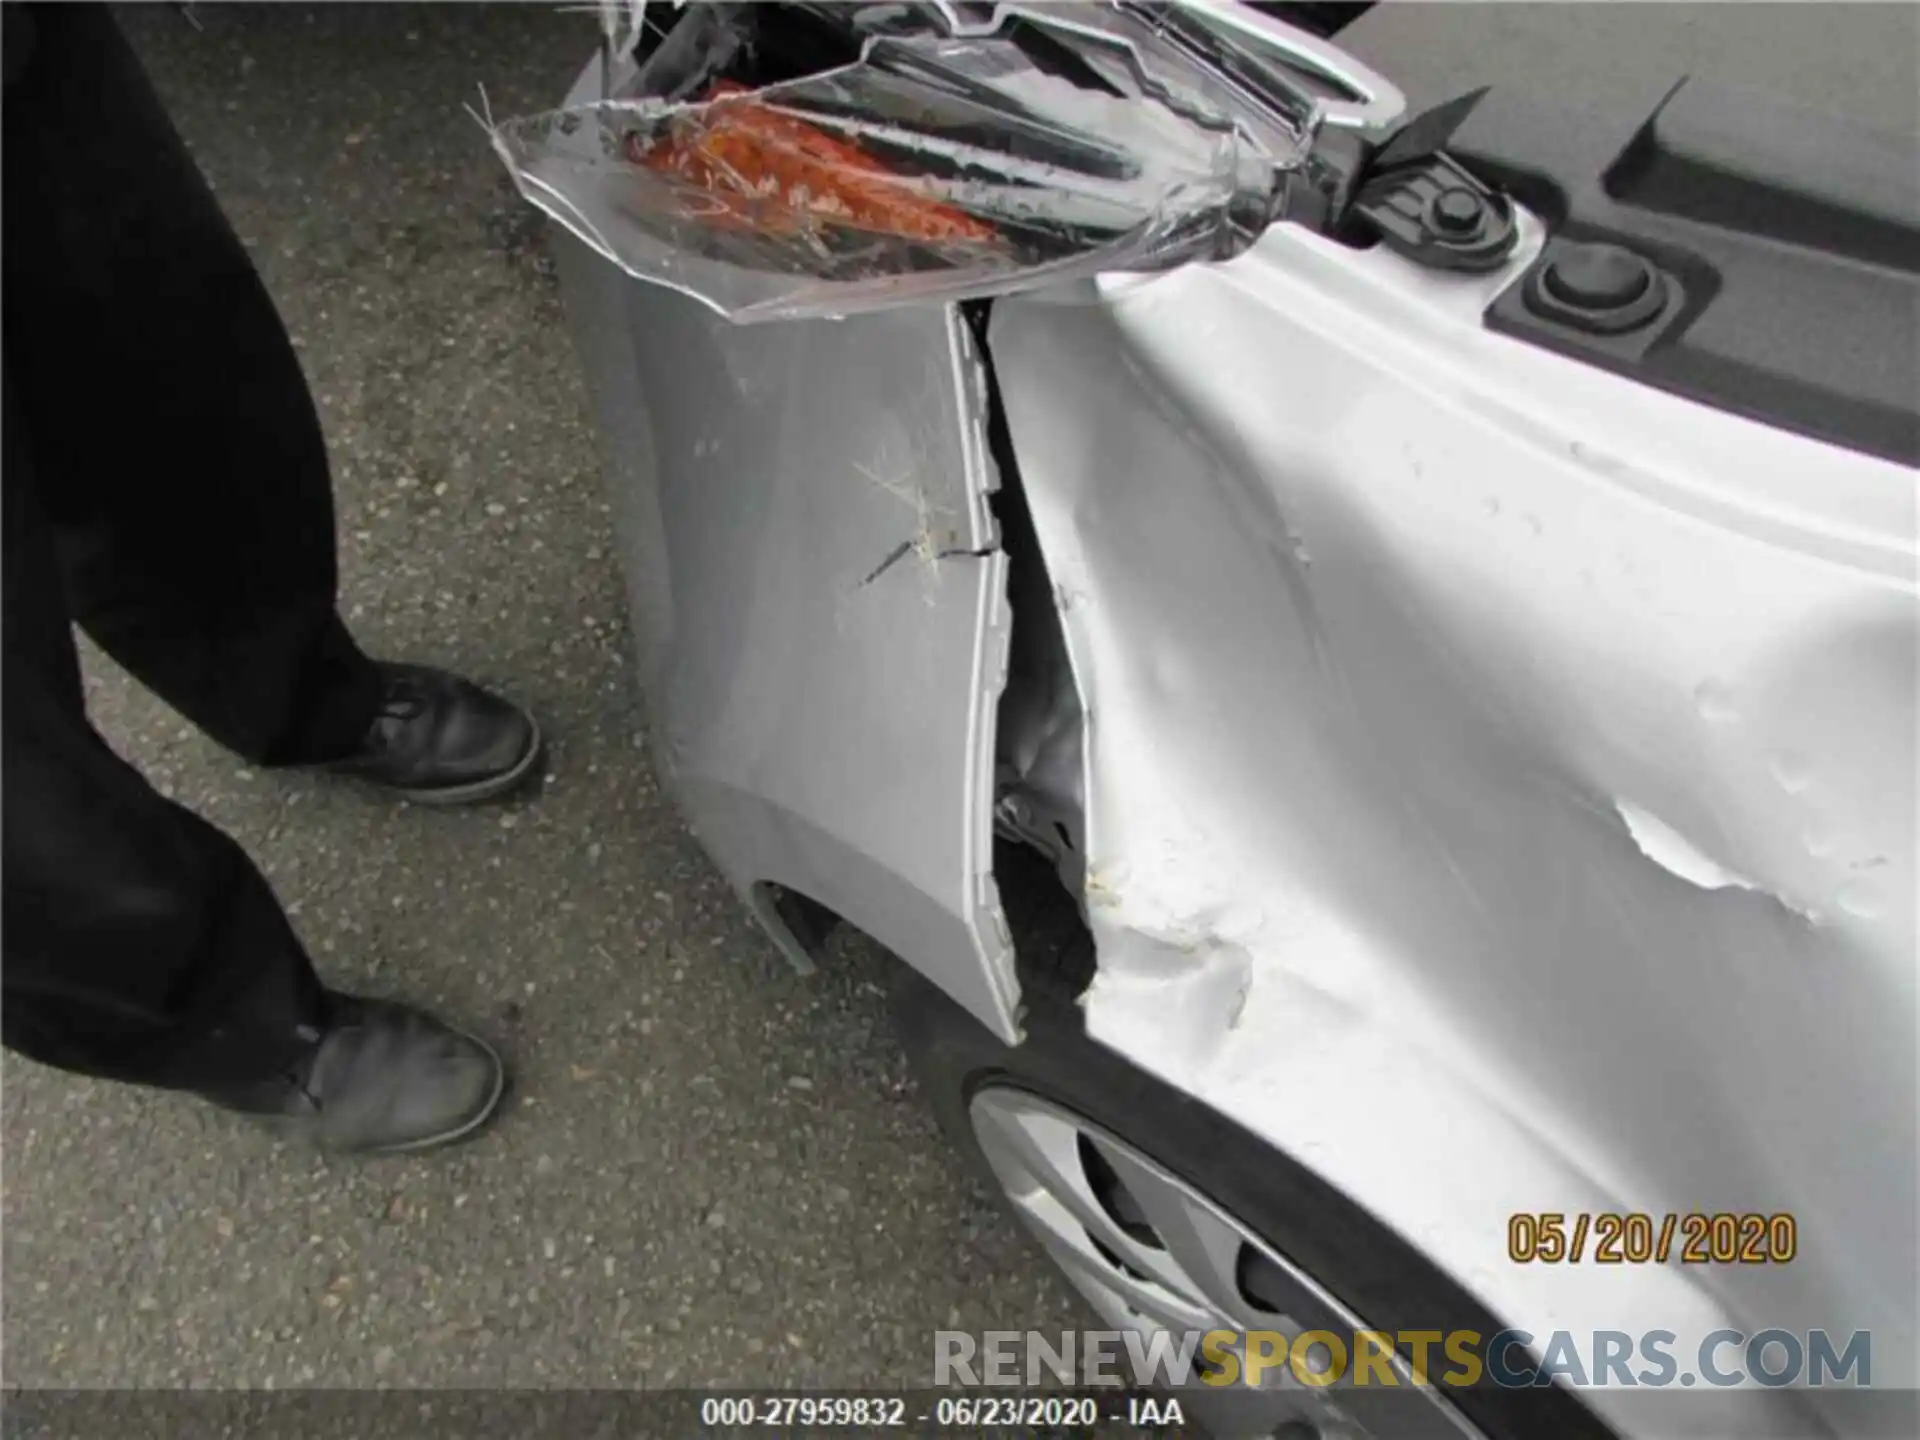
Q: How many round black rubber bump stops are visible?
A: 1